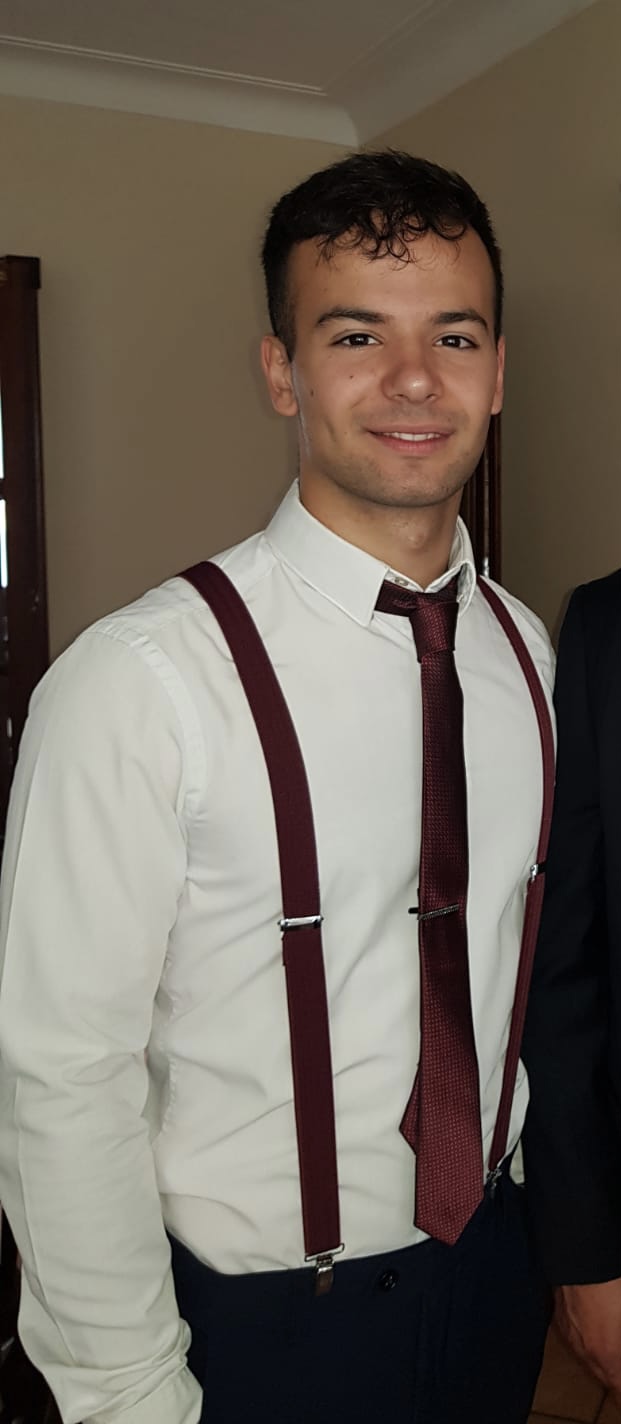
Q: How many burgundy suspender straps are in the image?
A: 2